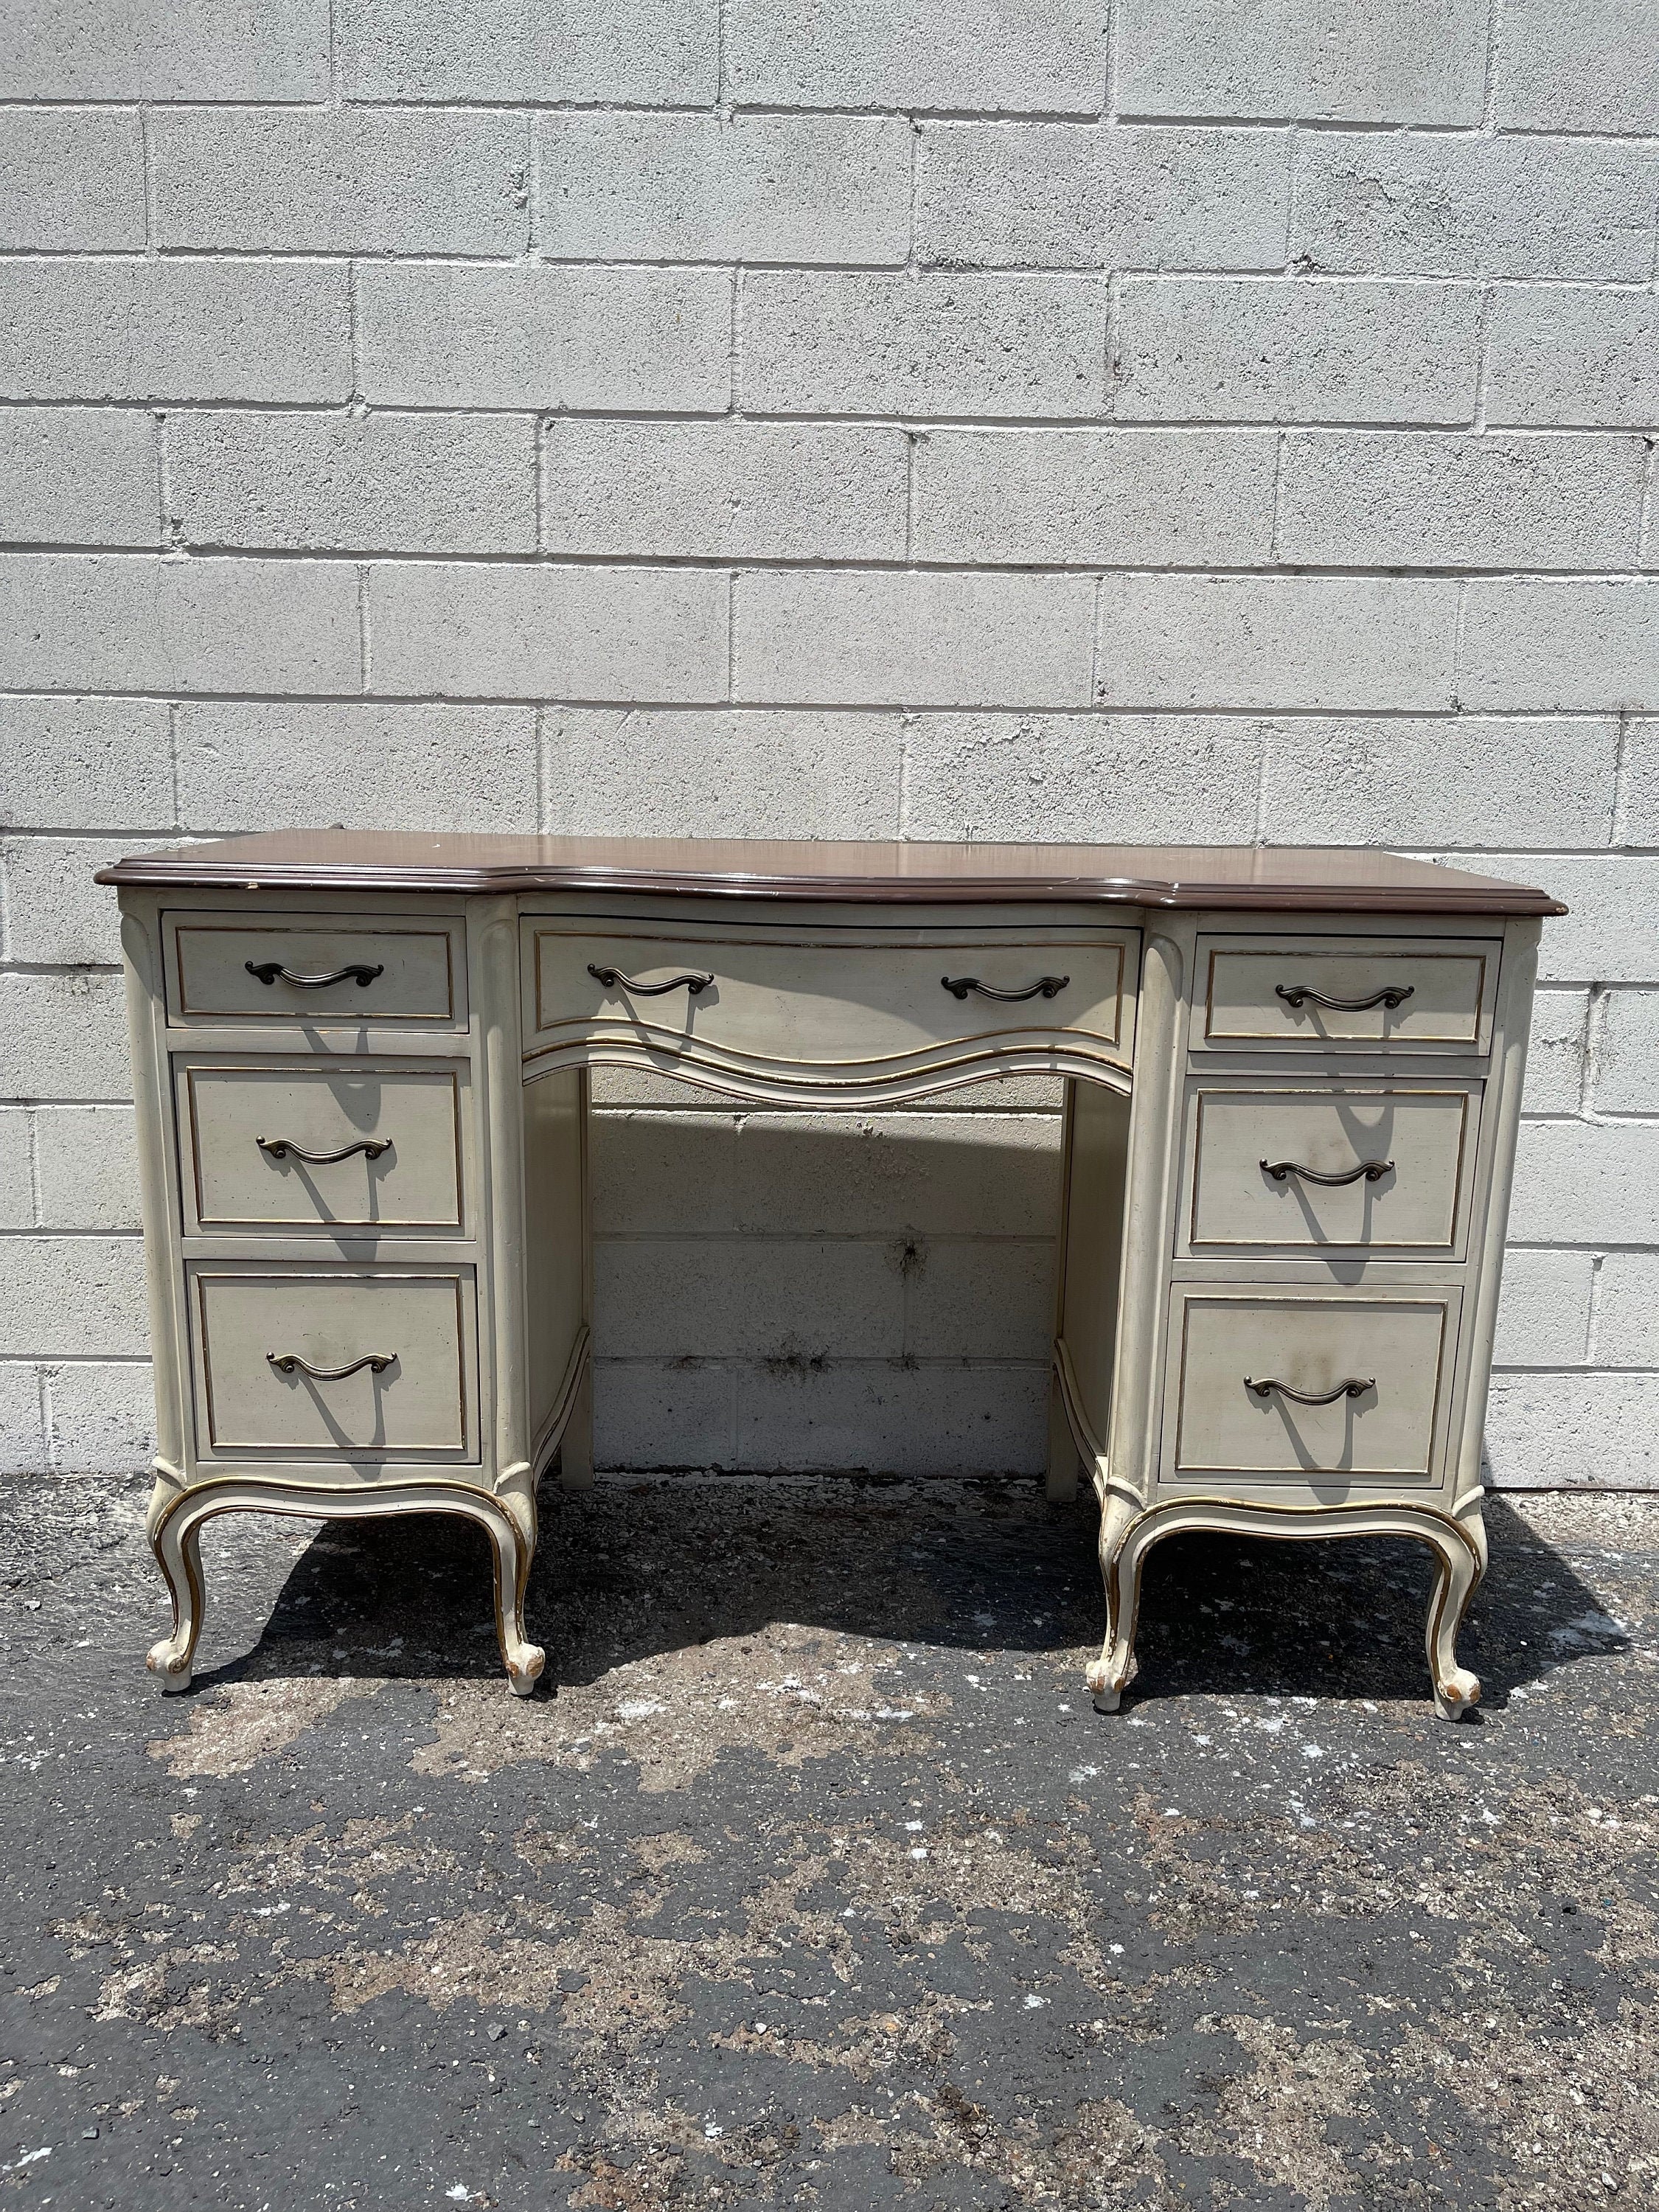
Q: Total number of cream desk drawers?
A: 7